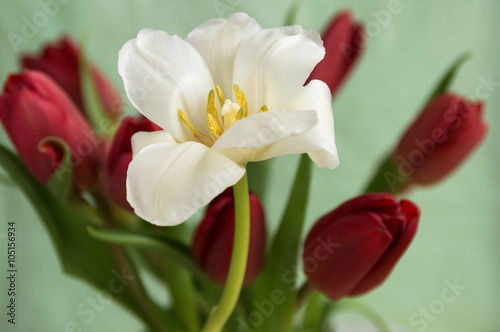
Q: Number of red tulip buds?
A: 7